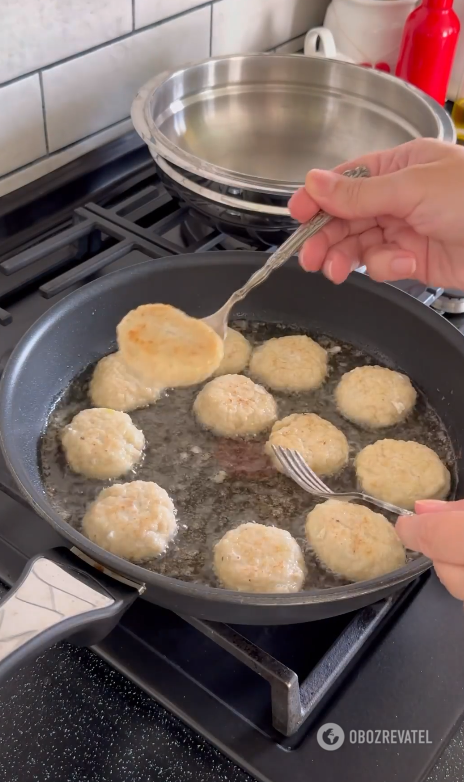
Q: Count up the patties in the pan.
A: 12